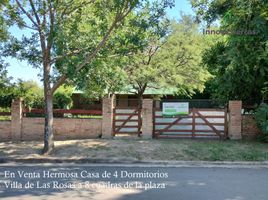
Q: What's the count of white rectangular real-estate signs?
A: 1